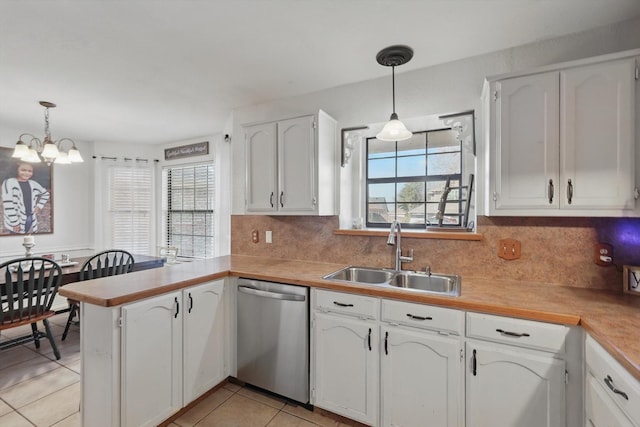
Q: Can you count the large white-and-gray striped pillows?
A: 0